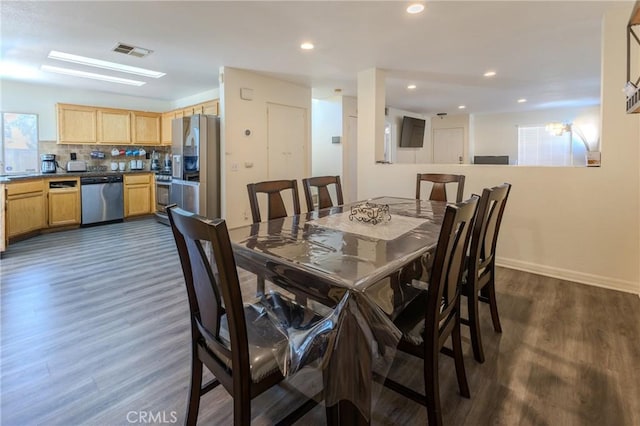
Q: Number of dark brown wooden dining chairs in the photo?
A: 6